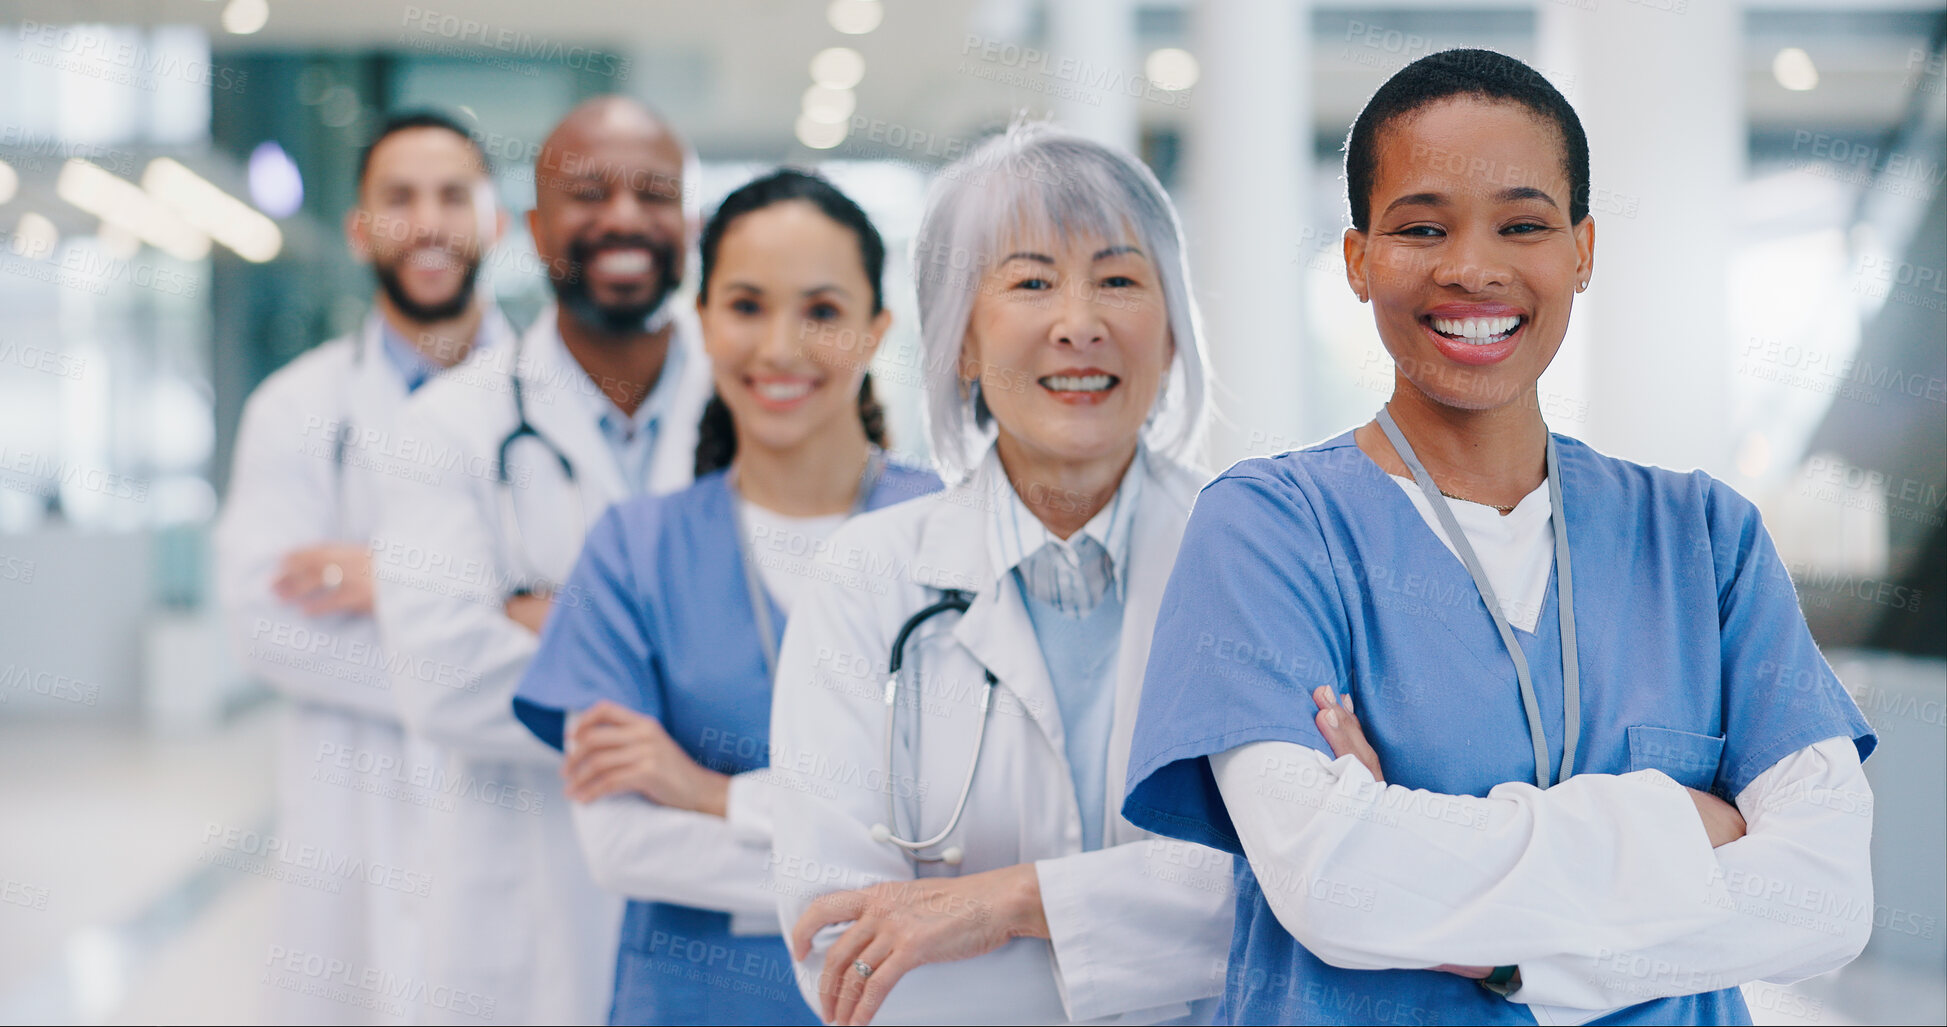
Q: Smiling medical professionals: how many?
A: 5